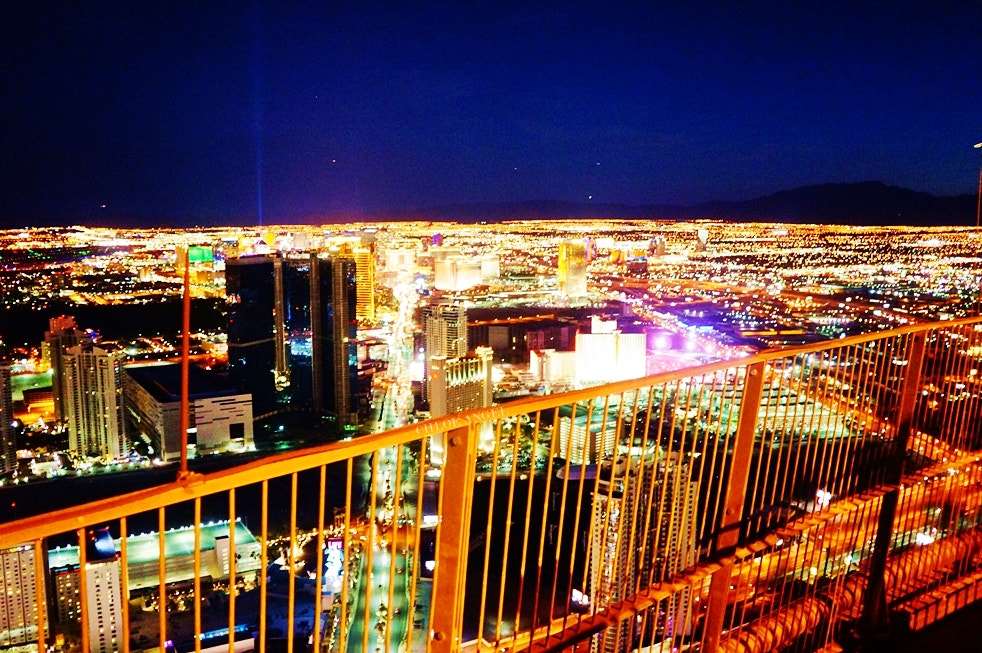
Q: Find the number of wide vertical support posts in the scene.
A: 3